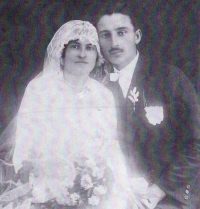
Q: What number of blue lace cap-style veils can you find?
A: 0